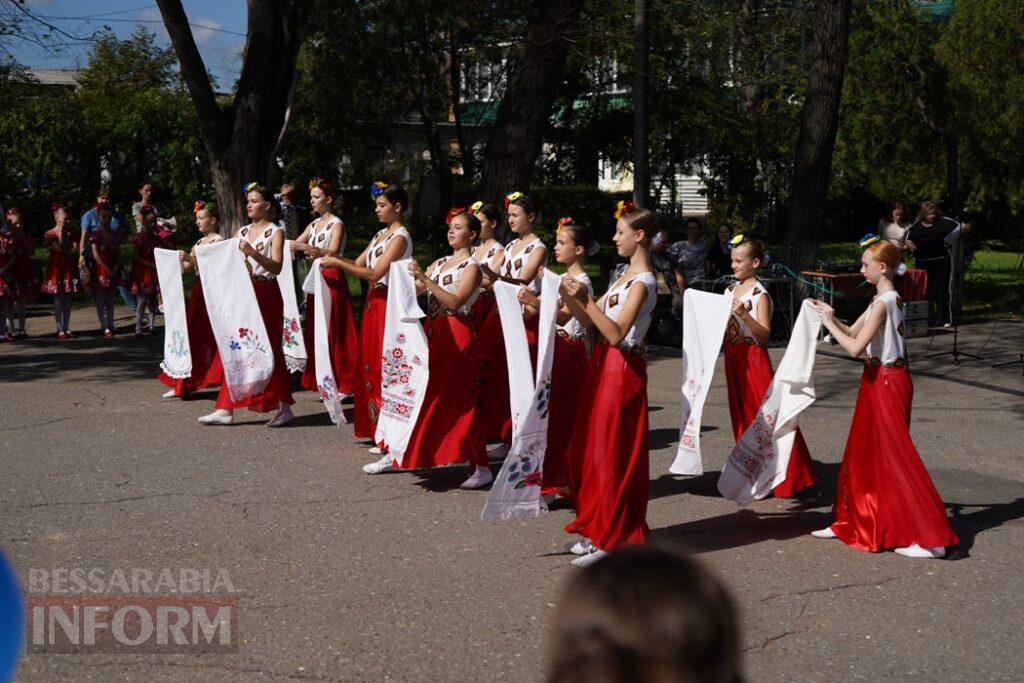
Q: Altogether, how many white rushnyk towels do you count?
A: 9